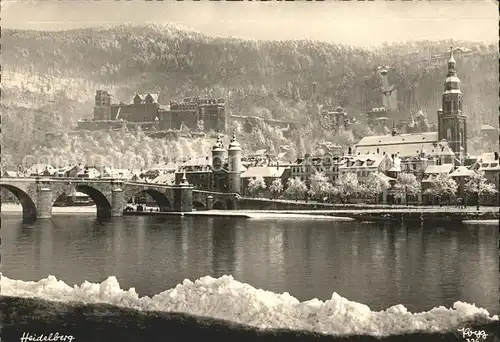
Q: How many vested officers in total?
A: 0